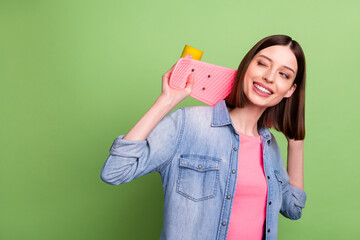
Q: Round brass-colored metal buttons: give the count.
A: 5